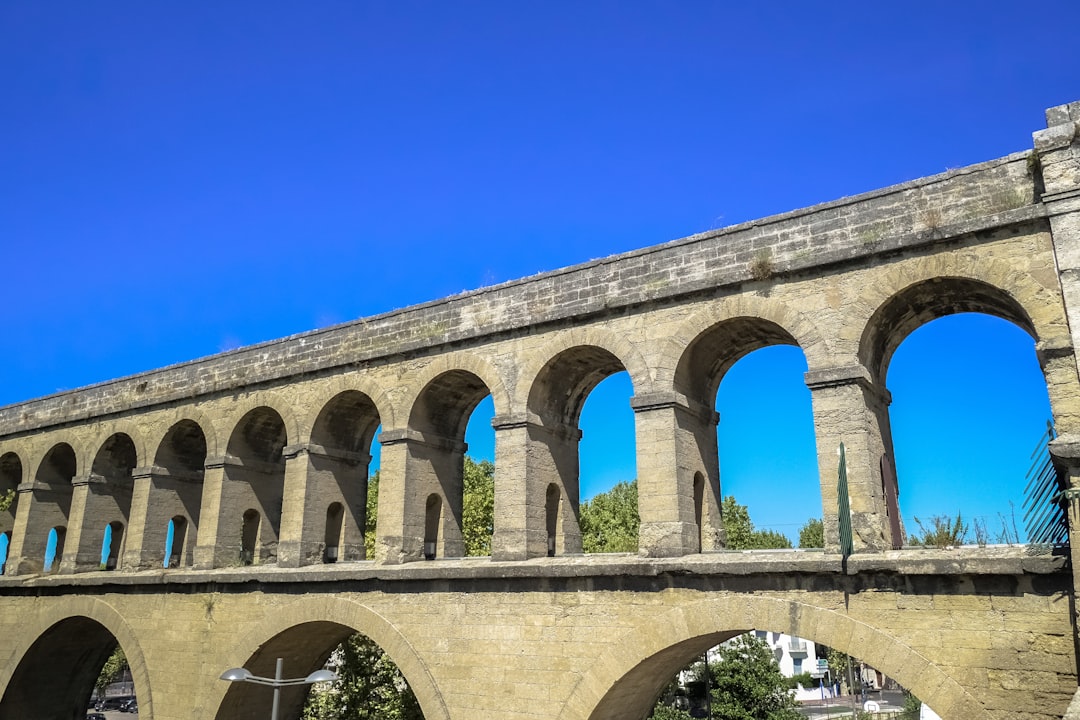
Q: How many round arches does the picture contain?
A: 13